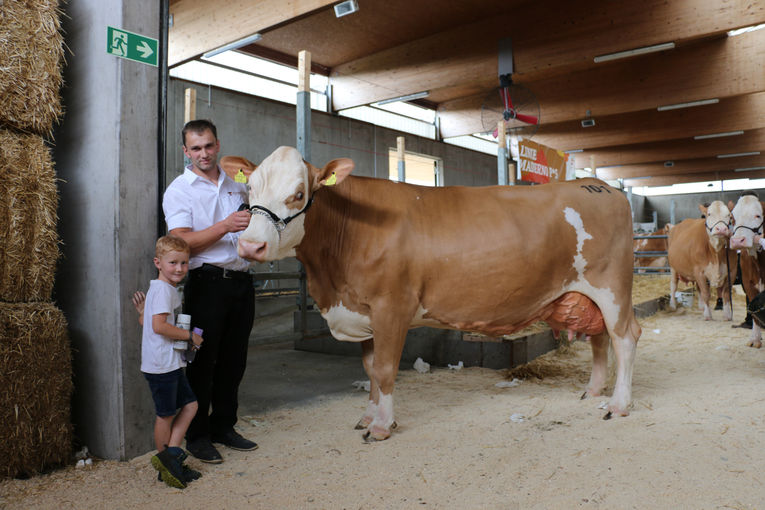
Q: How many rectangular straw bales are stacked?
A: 3